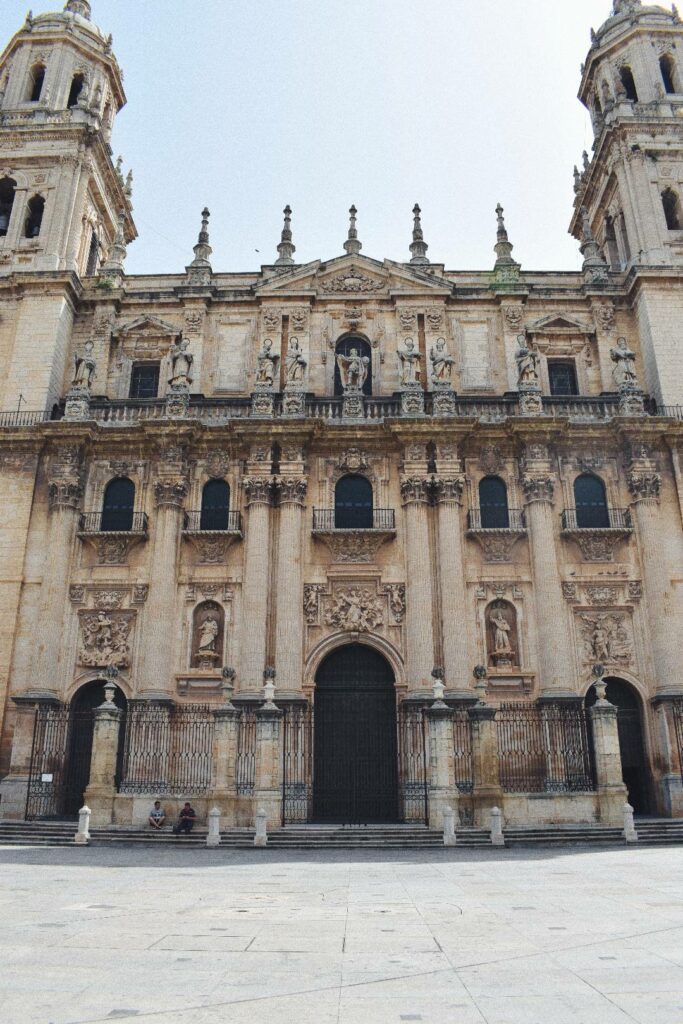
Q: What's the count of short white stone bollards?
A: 6